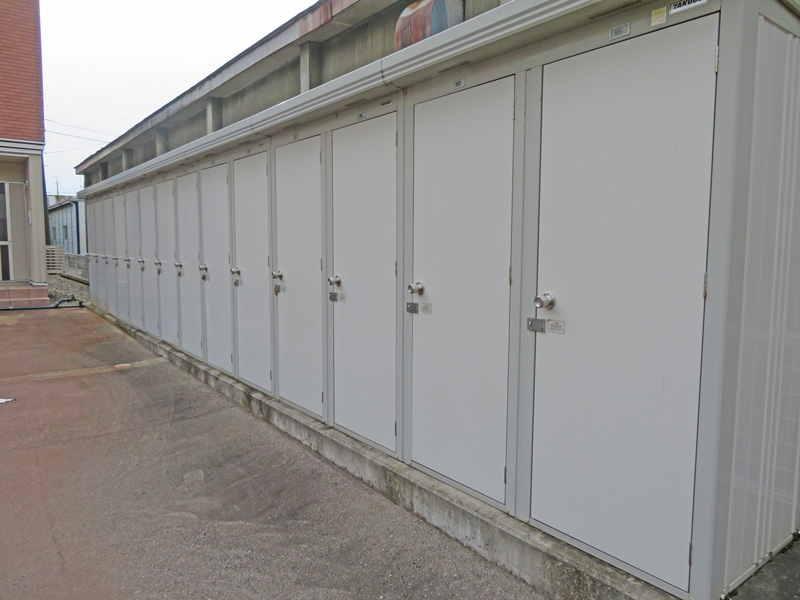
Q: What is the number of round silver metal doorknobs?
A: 14